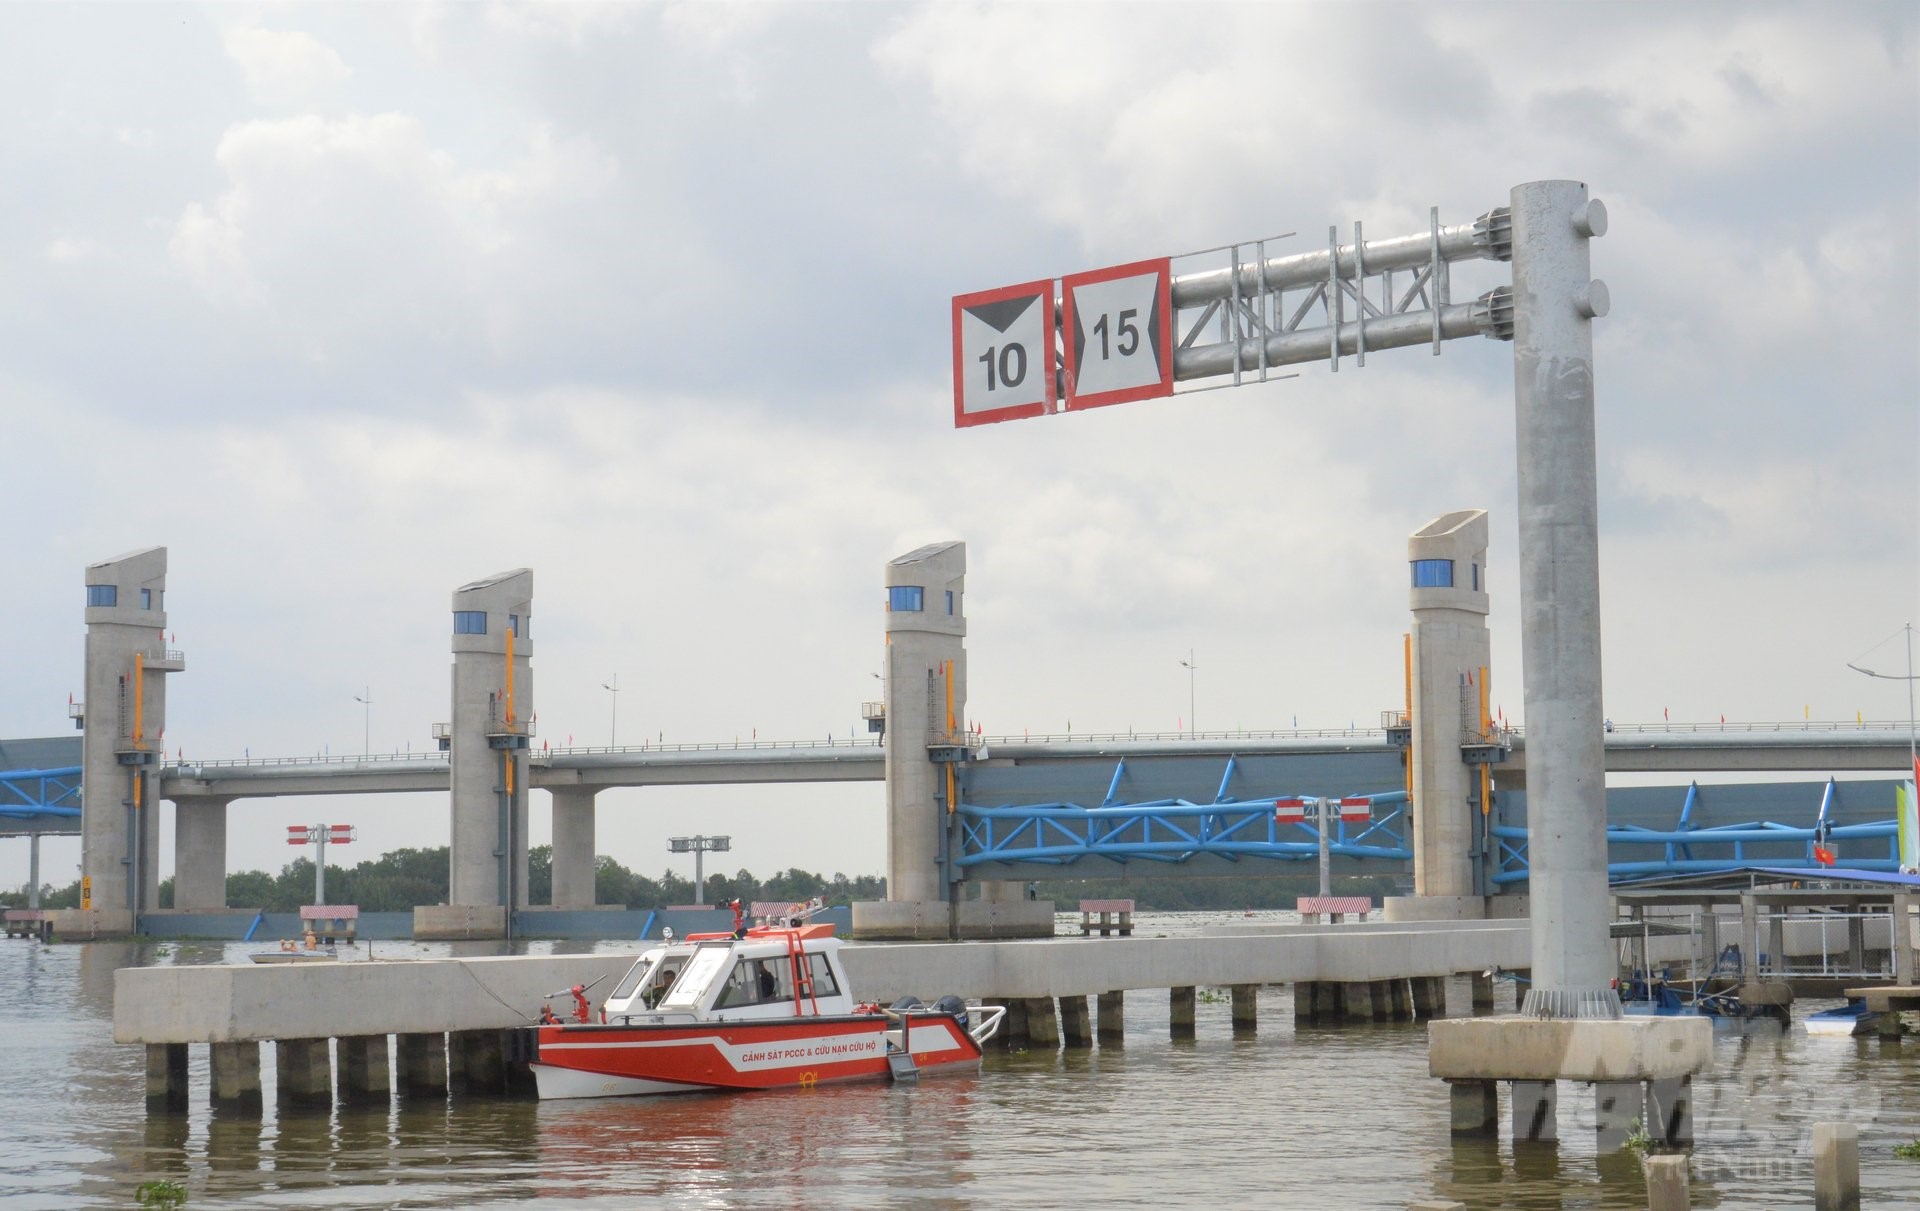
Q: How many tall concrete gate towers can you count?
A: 4